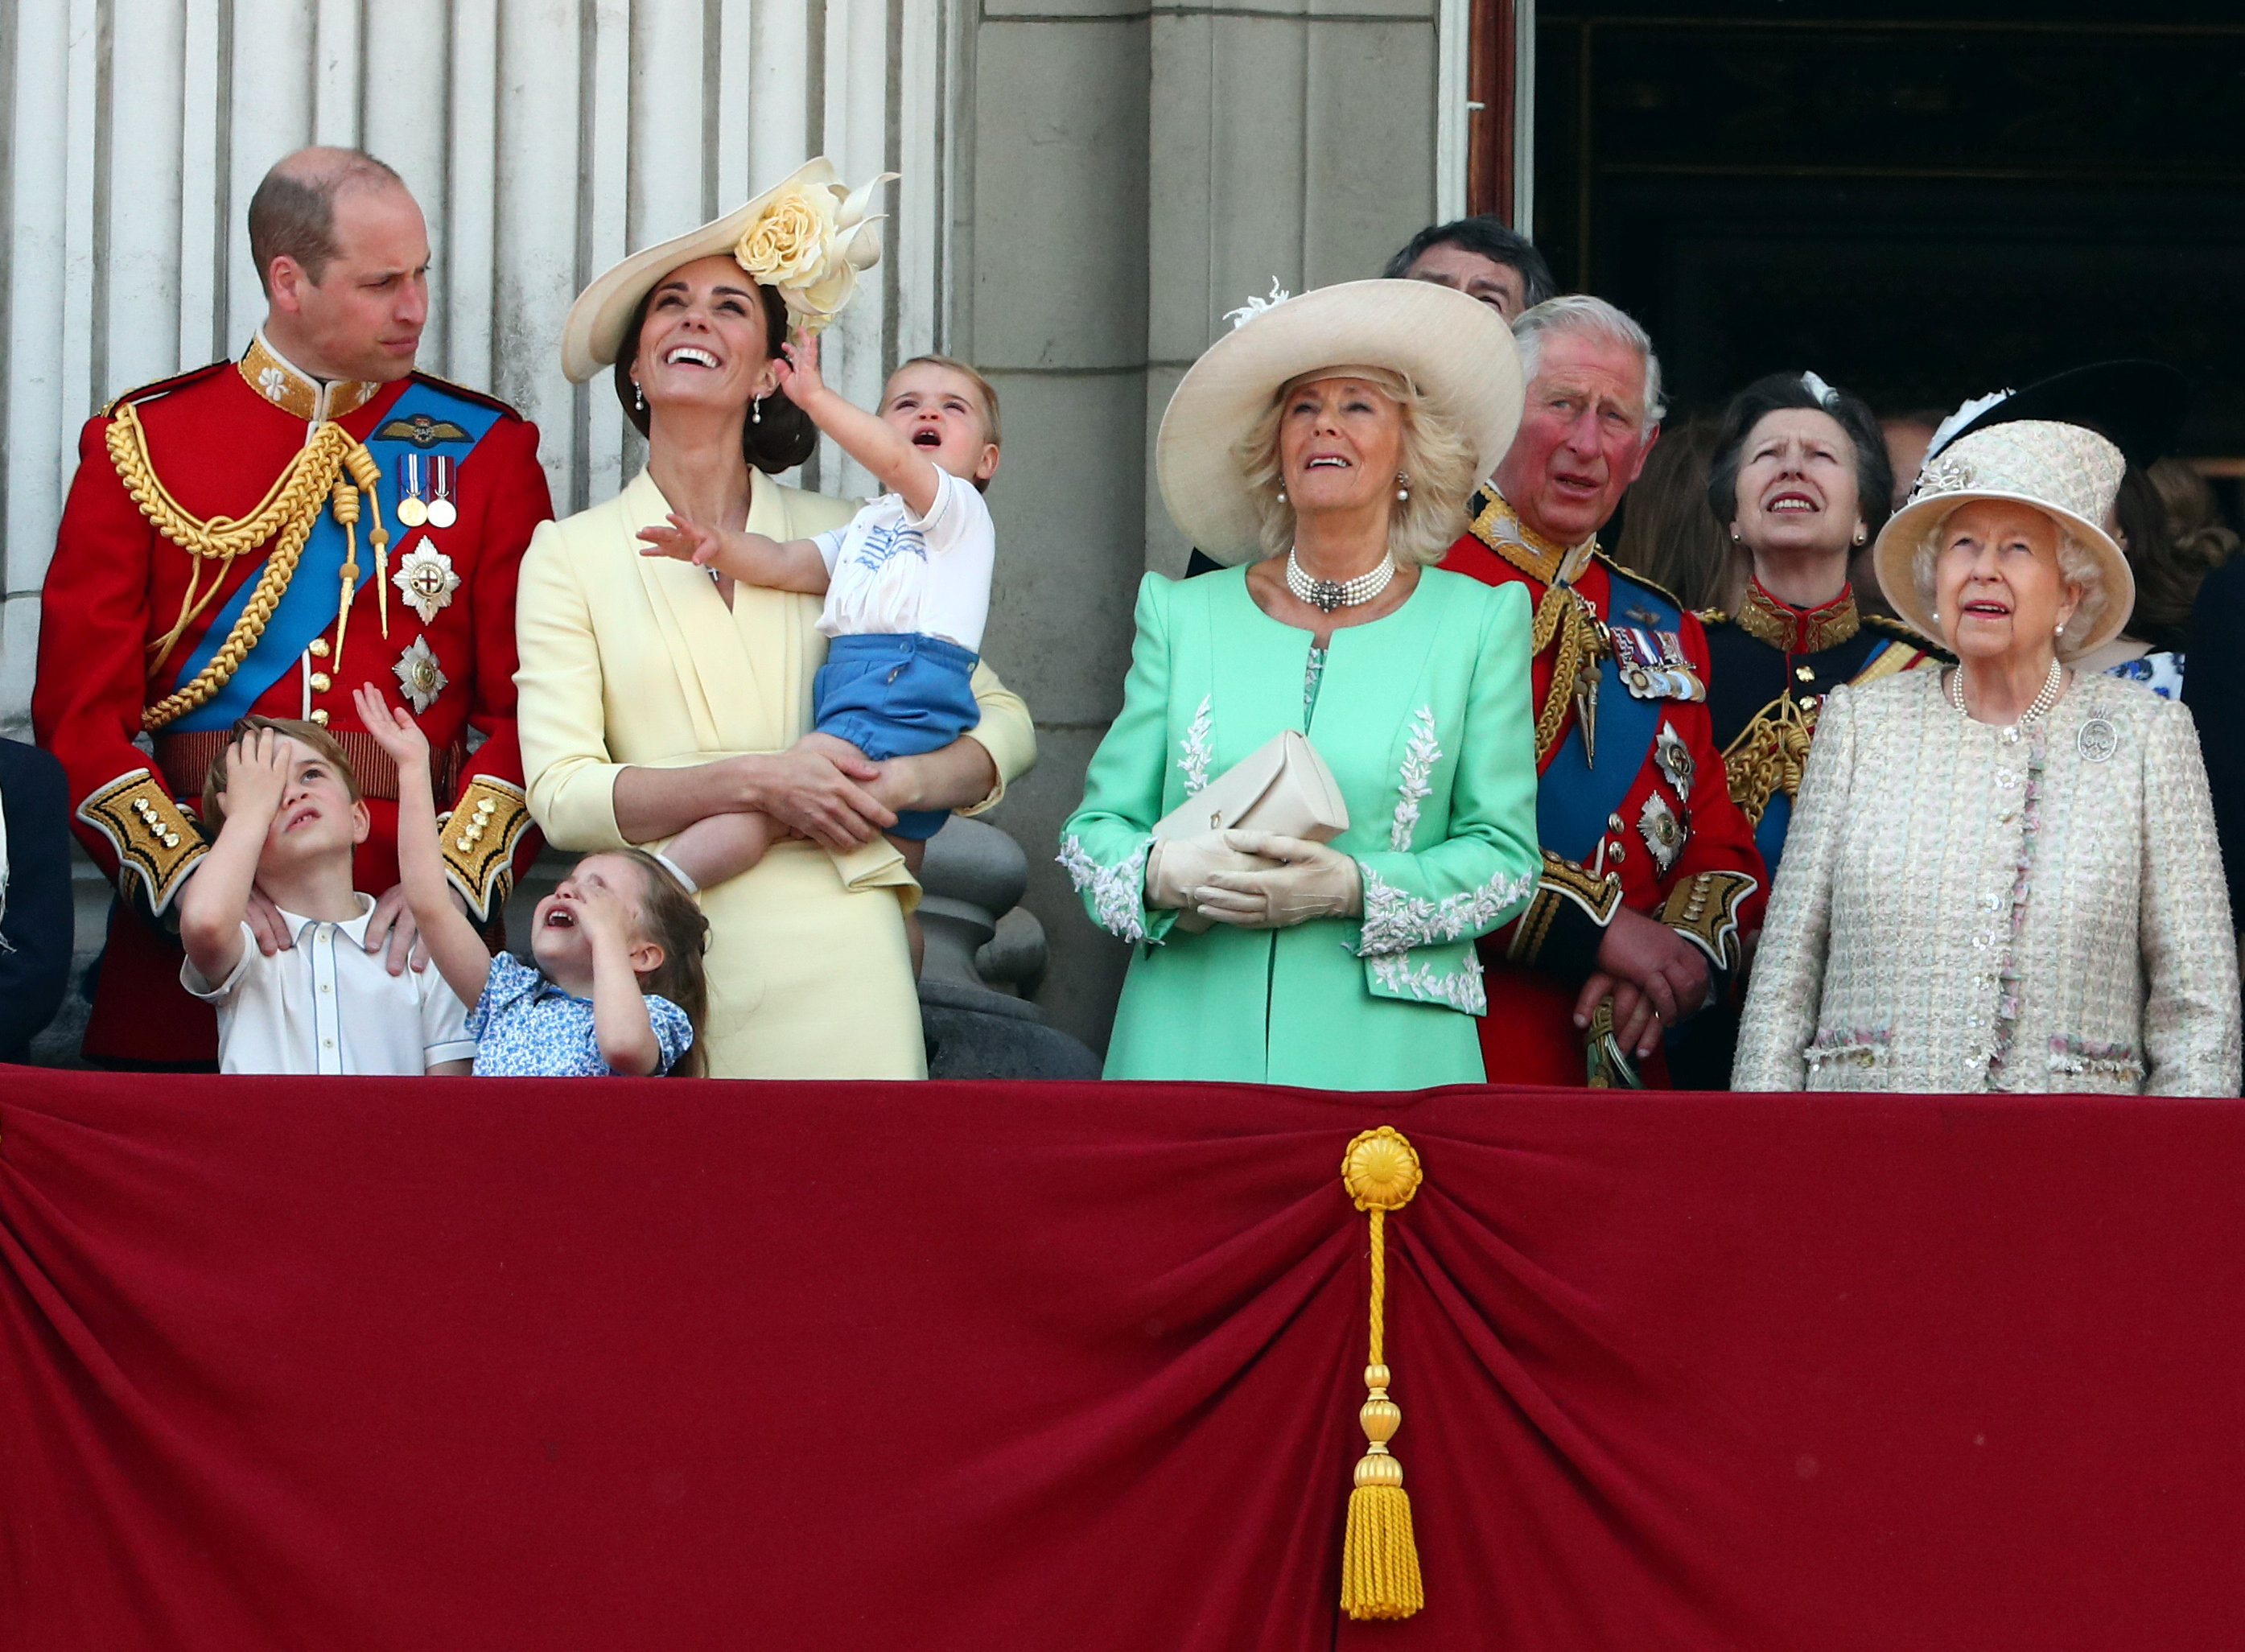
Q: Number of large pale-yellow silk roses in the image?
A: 1